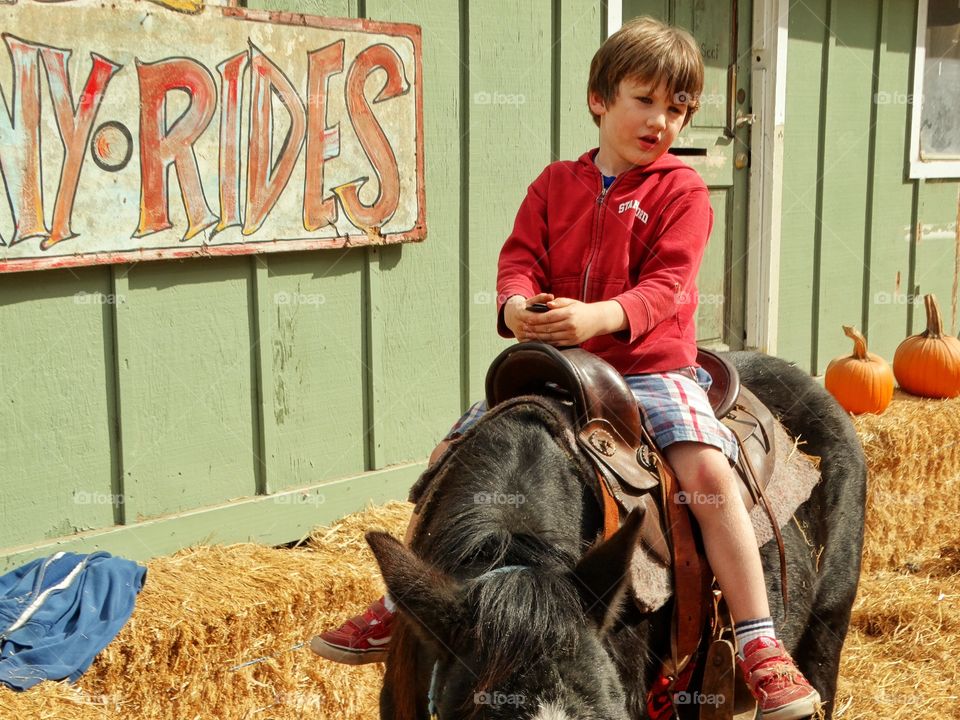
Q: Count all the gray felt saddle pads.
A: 1